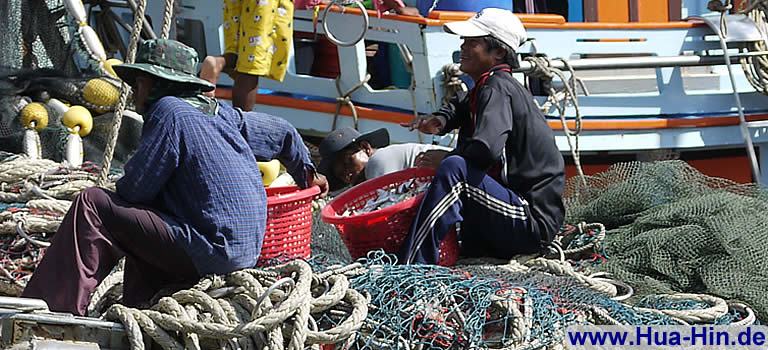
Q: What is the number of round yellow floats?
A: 4